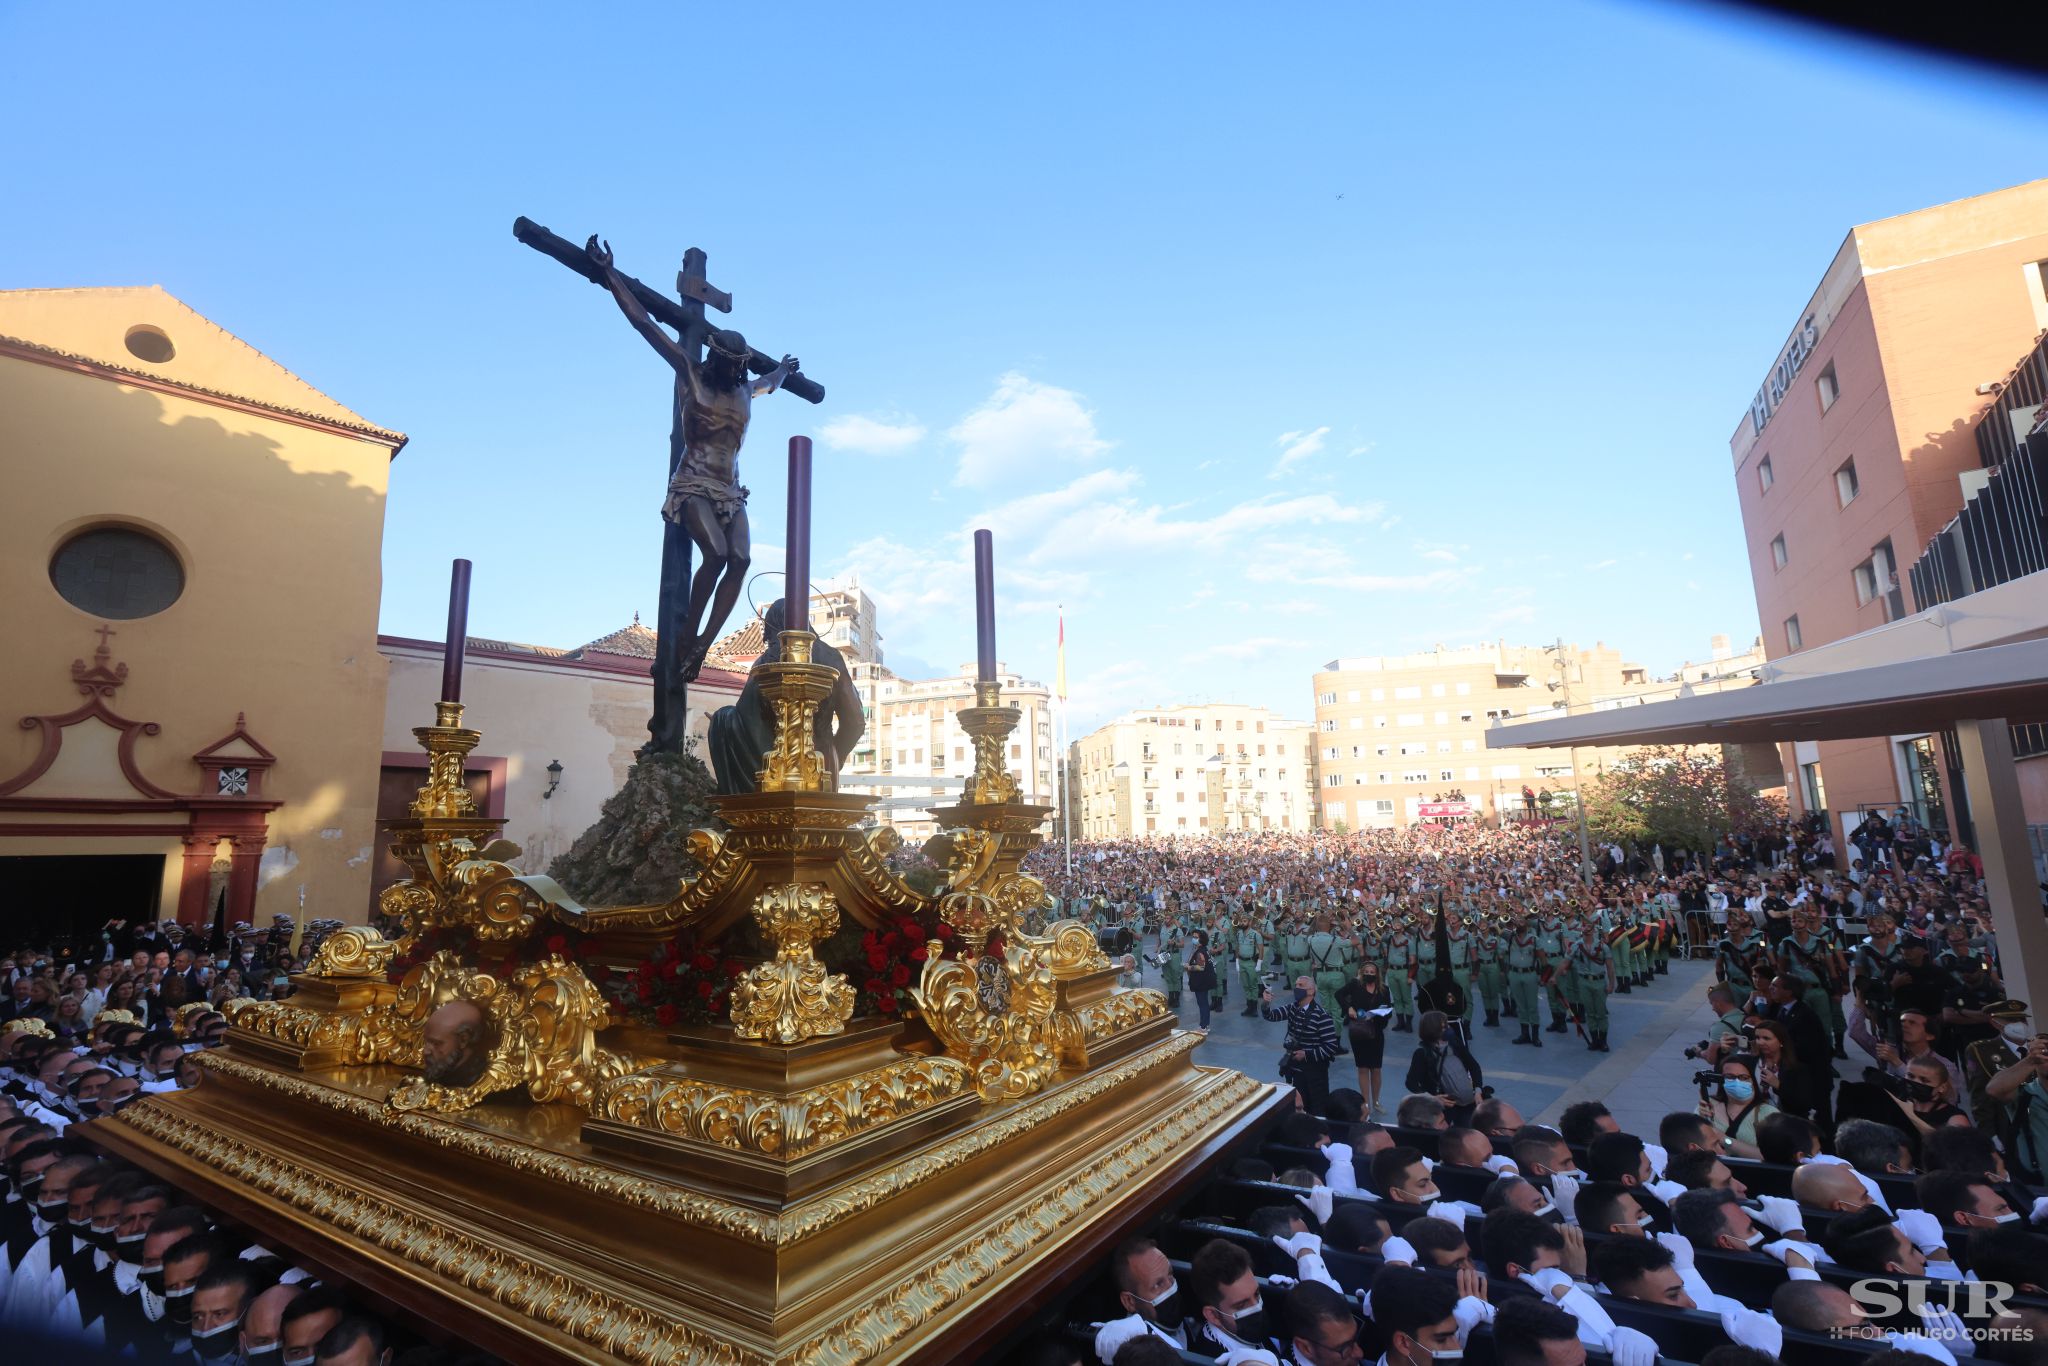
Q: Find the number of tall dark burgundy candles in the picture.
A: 3